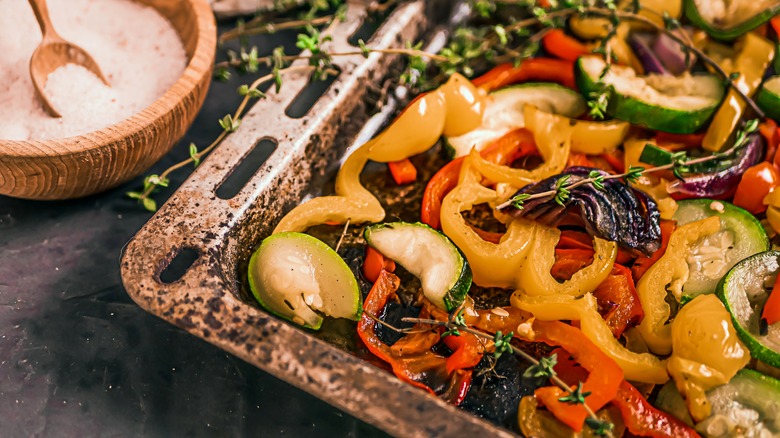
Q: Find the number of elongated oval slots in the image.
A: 4